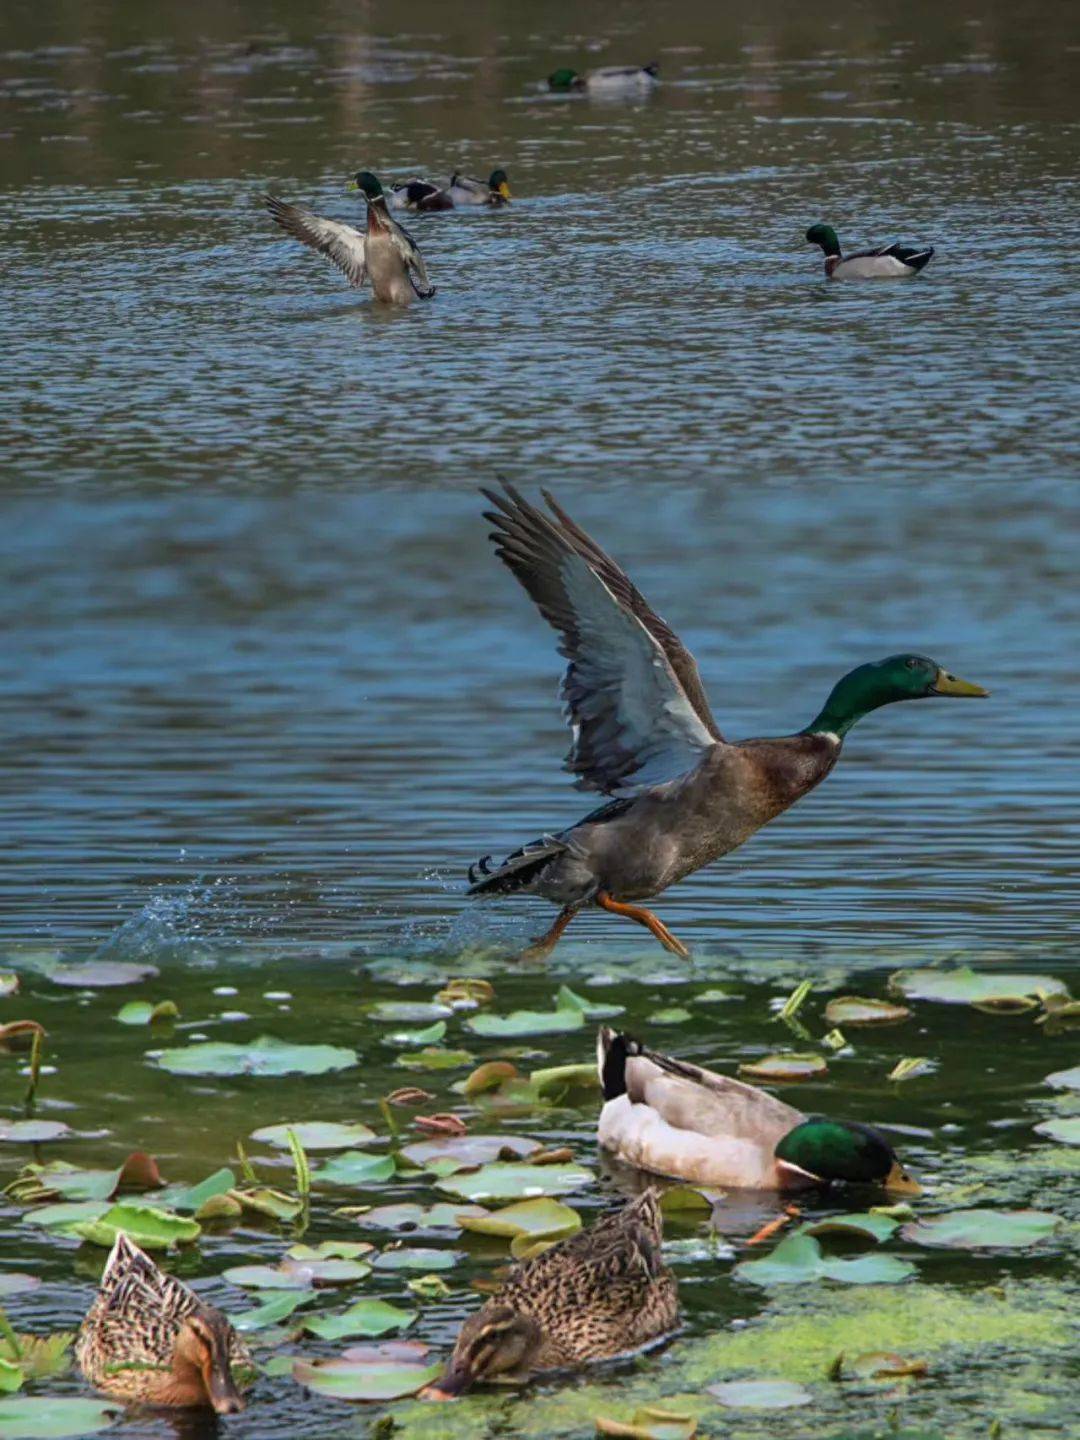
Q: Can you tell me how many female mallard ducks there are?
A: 2